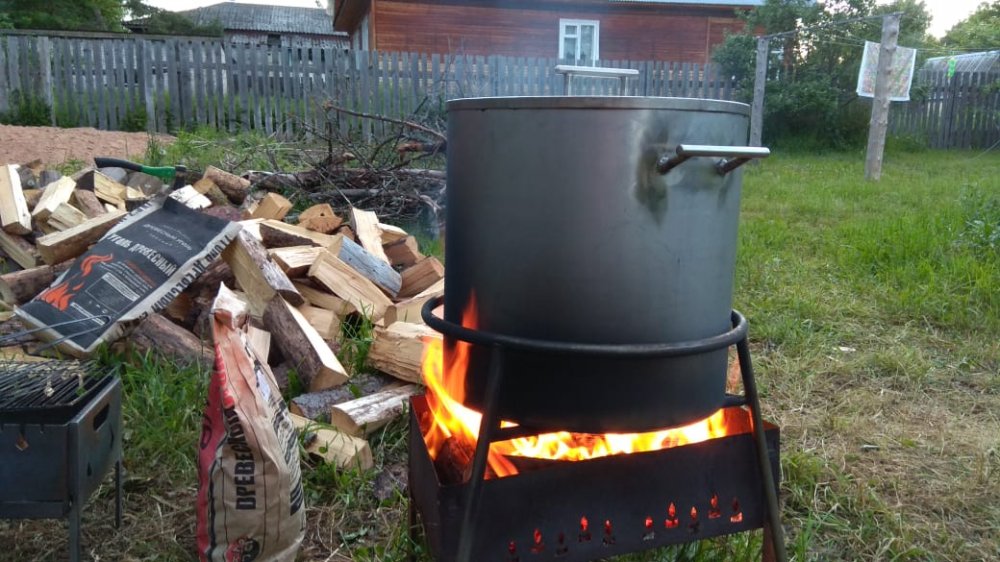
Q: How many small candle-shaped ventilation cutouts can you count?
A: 10